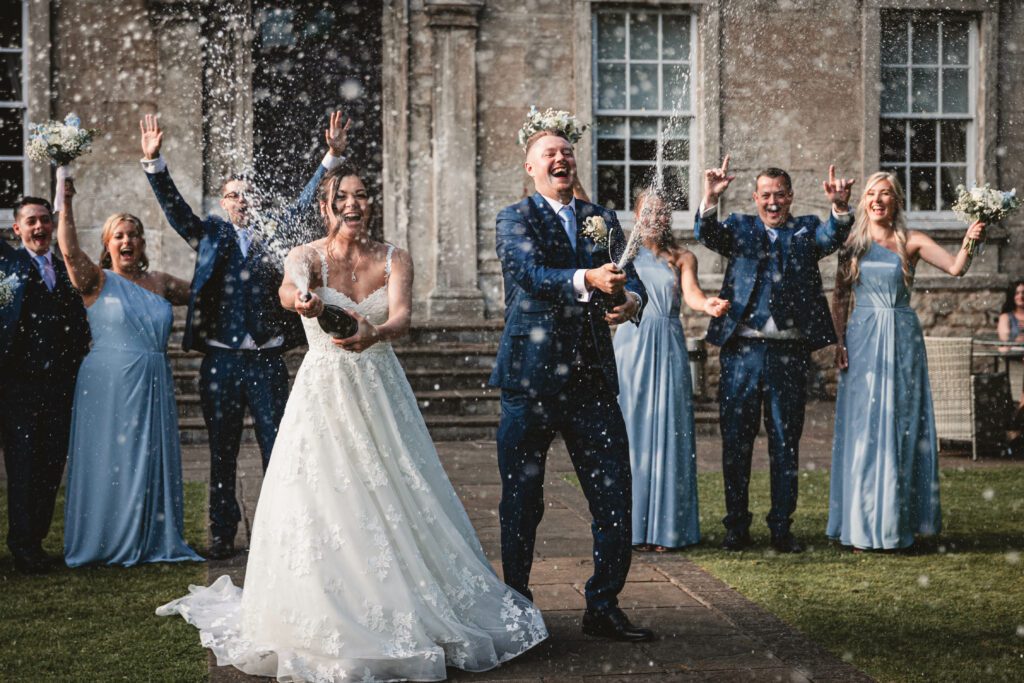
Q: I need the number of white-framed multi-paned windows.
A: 3